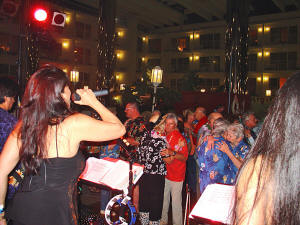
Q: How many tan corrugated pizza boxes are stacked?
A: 0